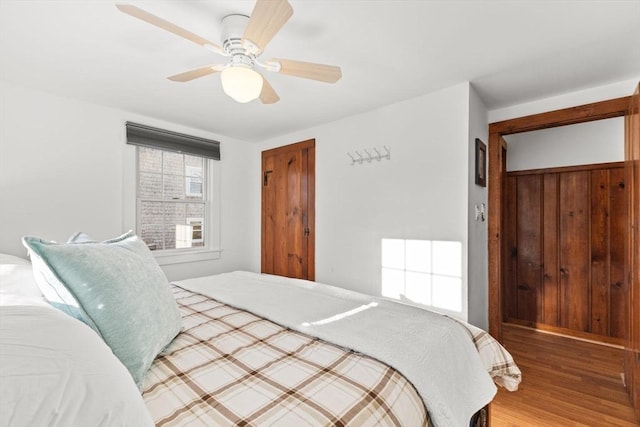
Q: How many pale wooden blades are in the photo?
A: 5